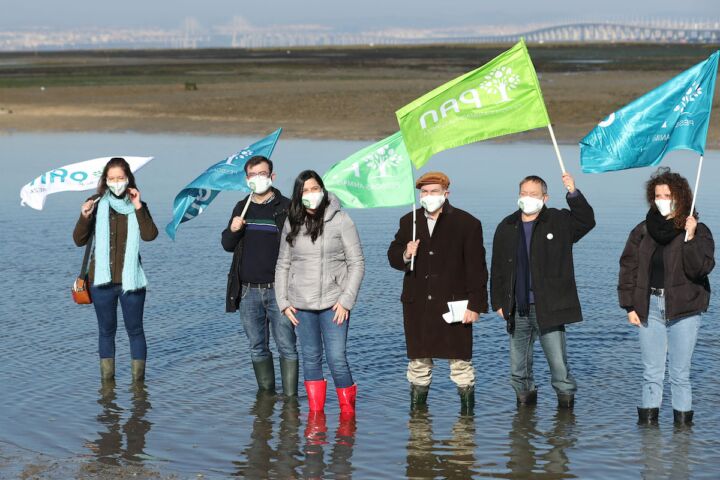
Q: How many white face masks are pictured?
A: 6